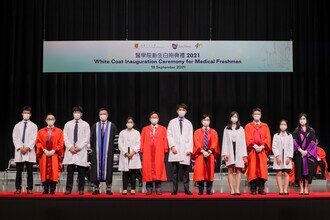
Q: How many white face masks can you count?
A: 12